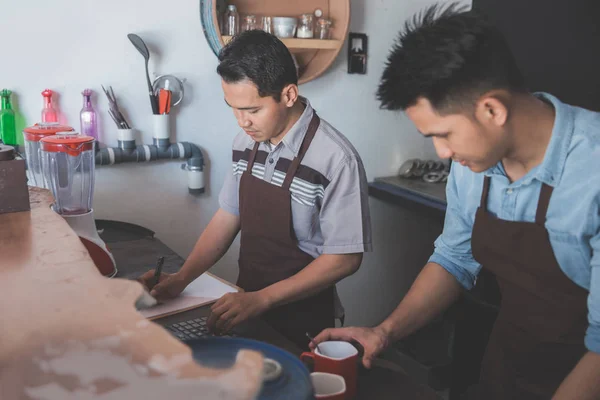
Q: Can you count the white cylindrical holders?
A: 2